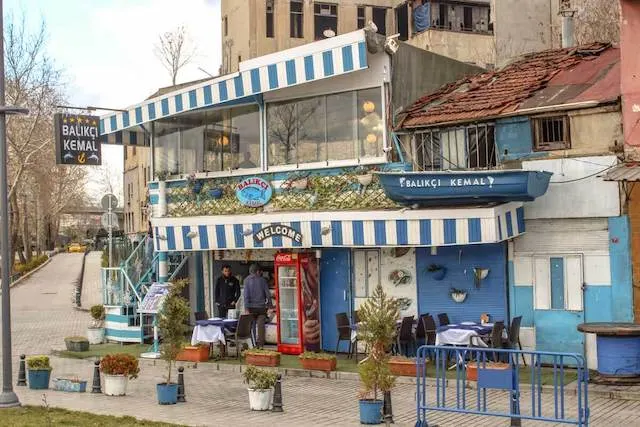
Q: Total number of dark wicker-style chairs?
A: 10